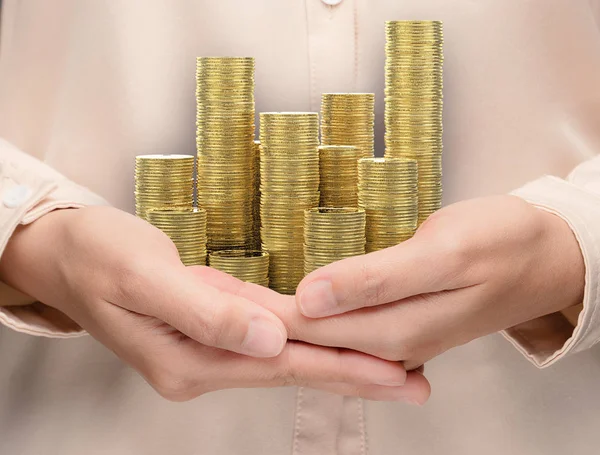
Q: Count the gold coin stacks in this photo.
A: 11